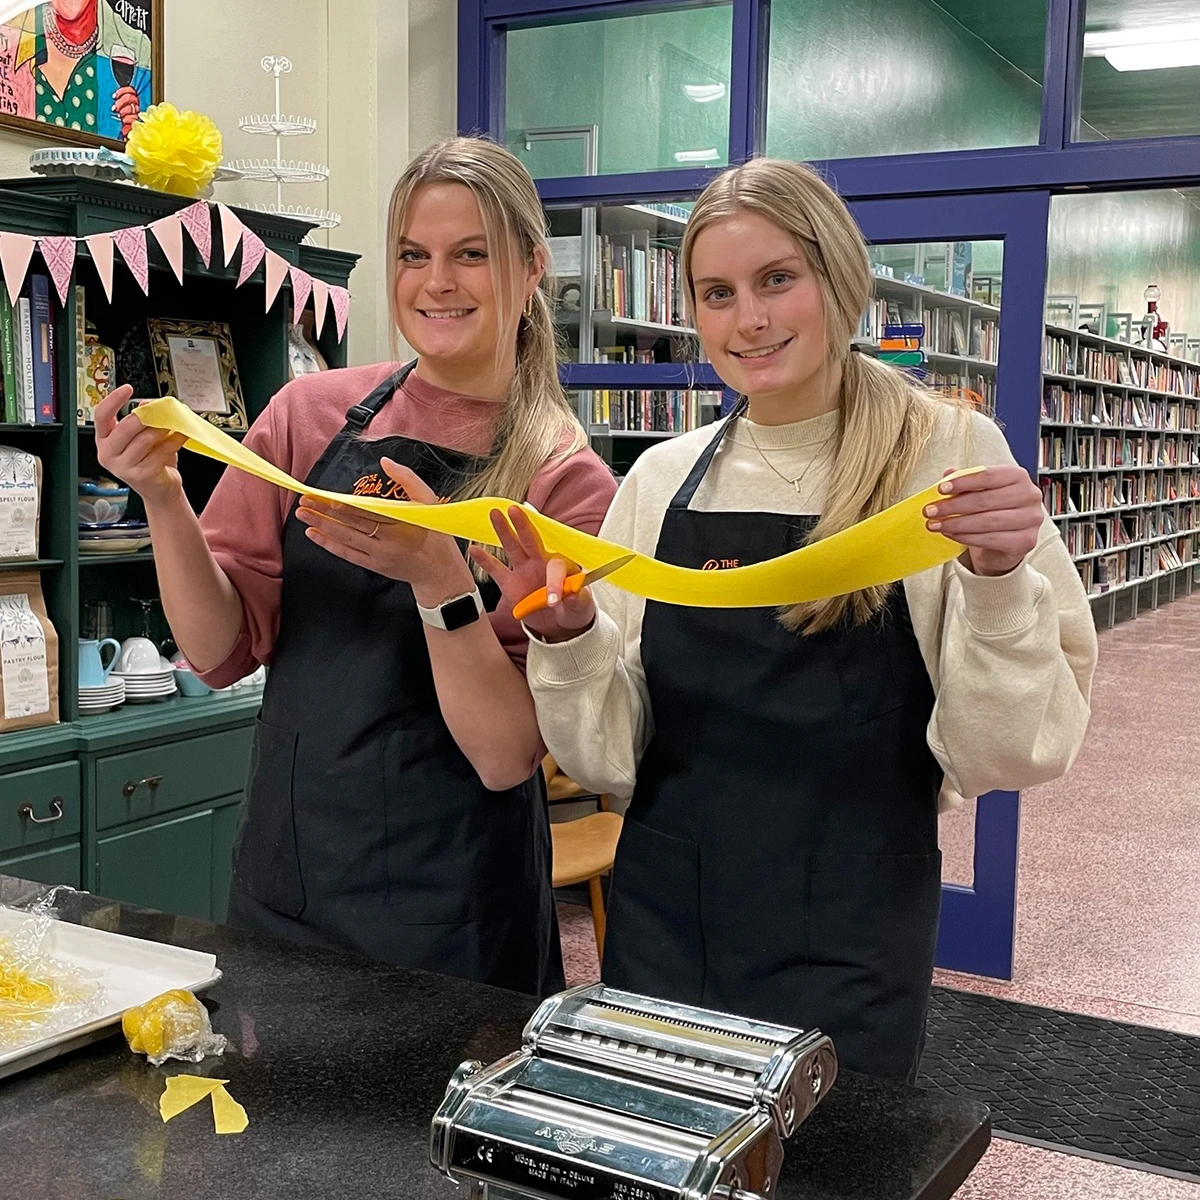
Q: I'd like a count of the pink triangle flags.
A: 12